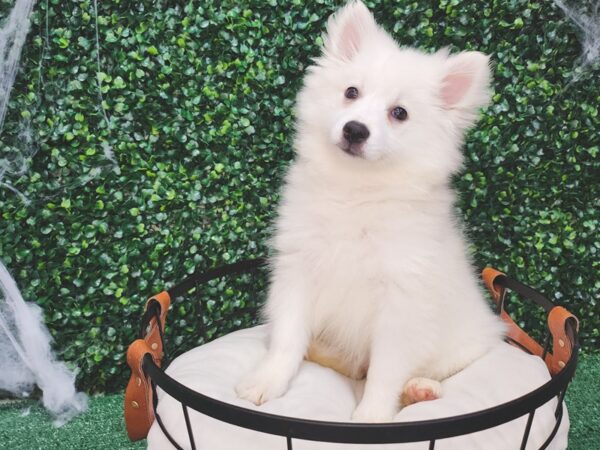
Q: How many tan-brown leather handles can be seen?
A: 2